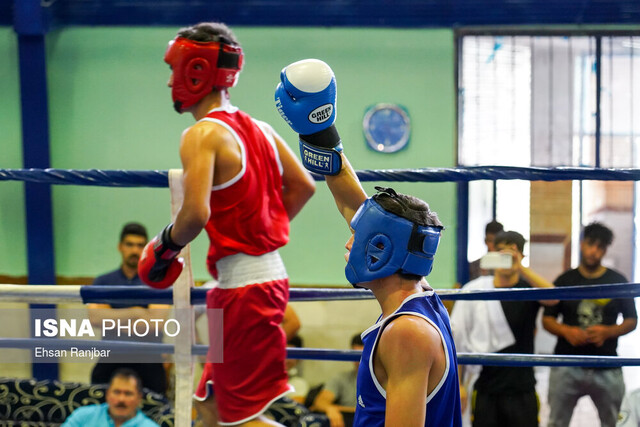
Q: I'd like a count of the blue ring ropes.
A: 3